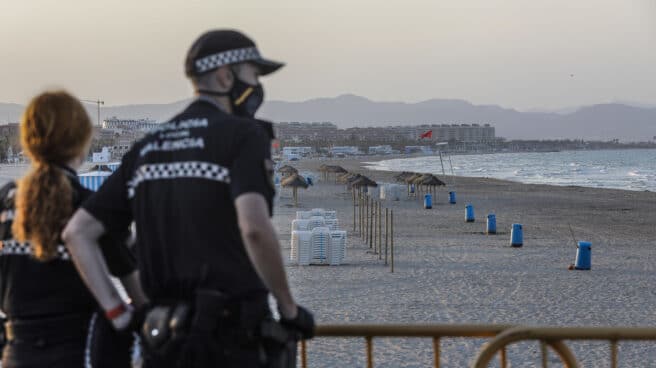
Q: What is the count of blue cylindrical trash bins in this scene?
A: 6